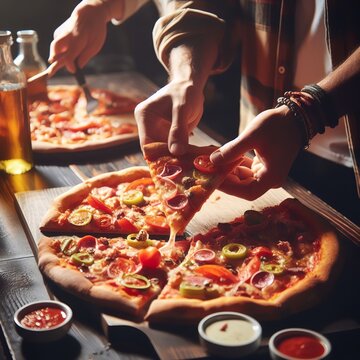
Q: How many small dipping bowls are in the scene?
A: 3